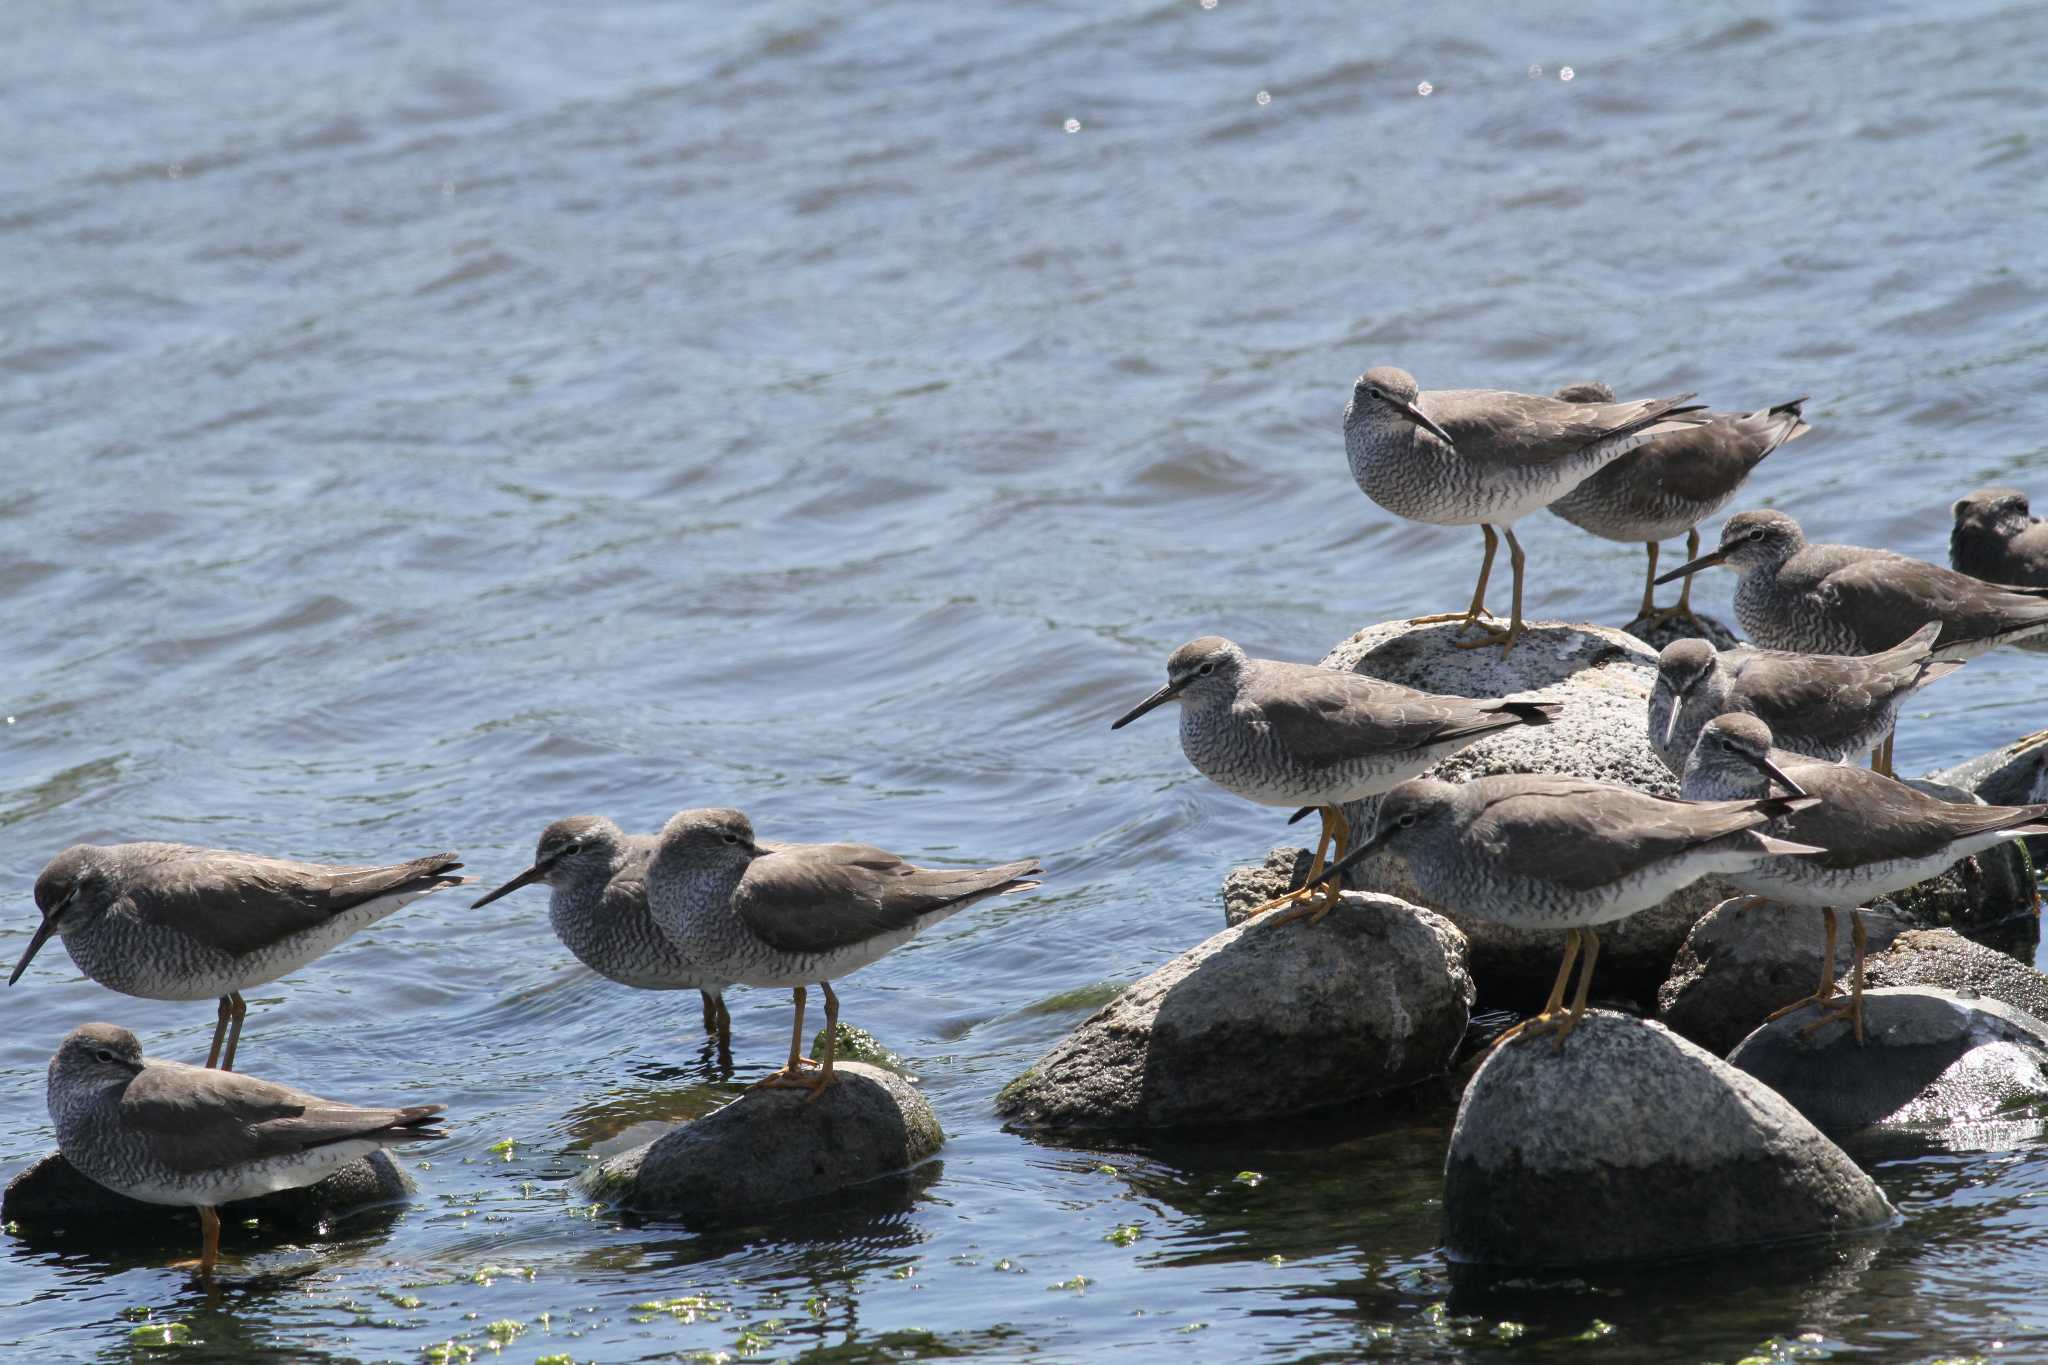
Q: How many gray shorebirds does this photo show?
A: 12